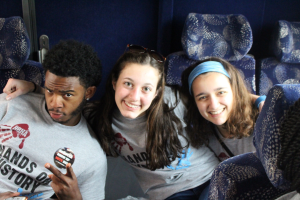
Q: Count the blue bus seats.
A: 4